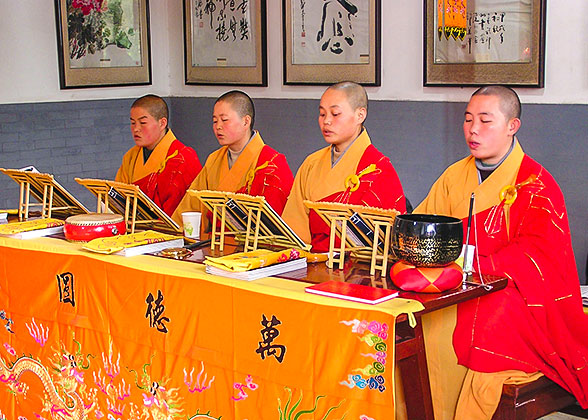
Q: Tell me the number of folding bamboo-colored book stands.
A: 4